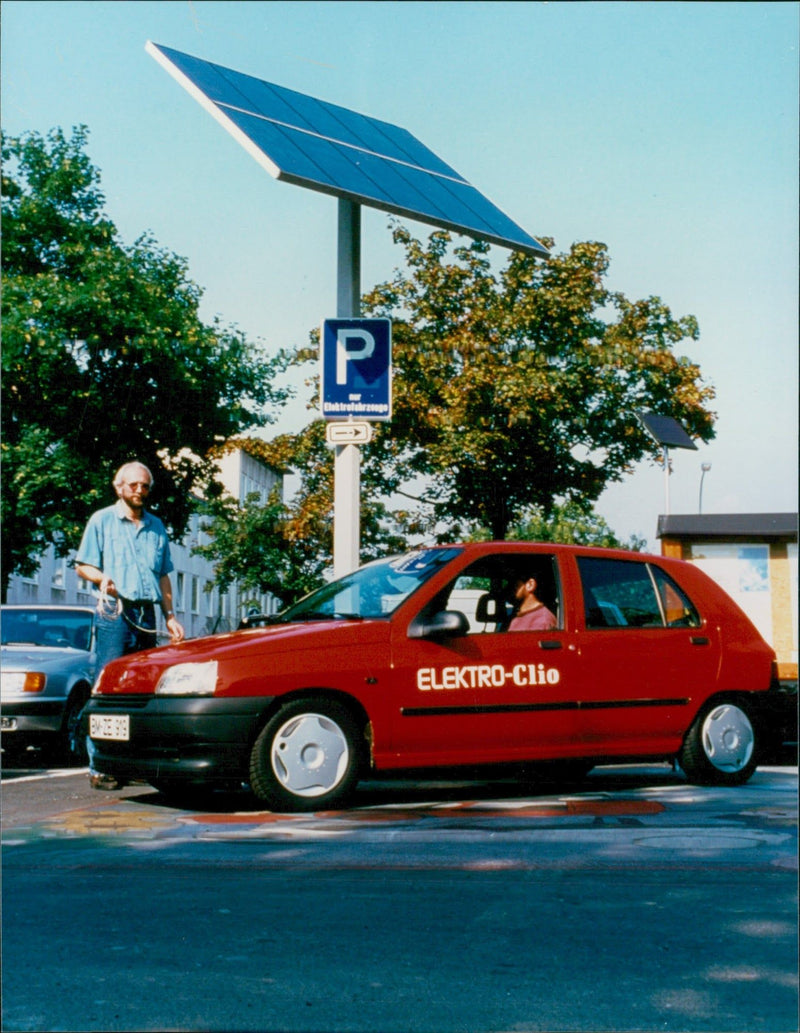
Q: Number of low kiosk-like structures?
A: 1